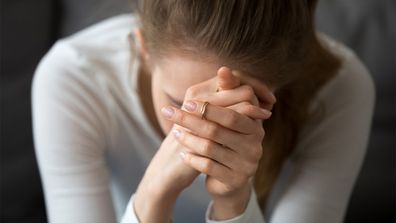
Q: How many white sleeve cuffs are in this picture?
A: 2